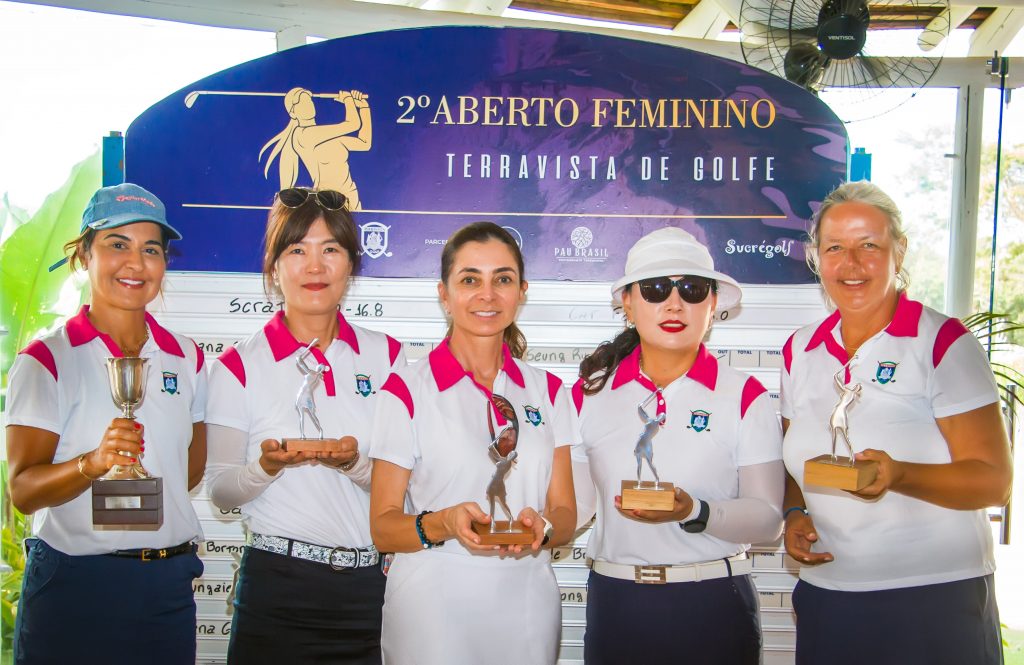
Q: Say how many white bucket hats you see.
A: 1